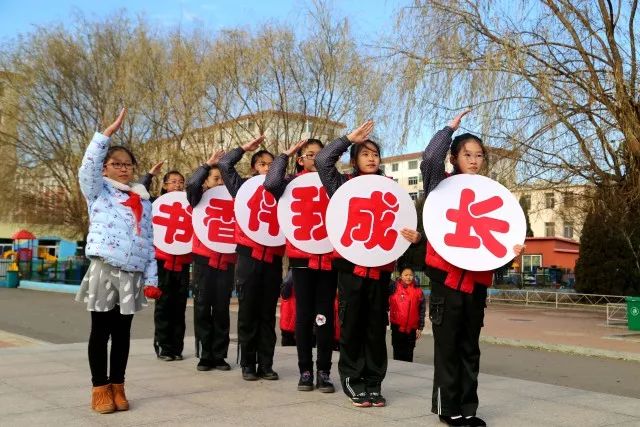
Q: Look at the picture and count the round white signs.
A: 6